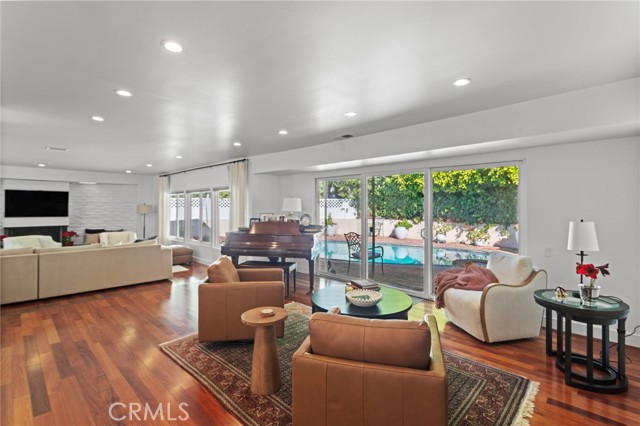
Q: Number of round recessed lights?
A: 11